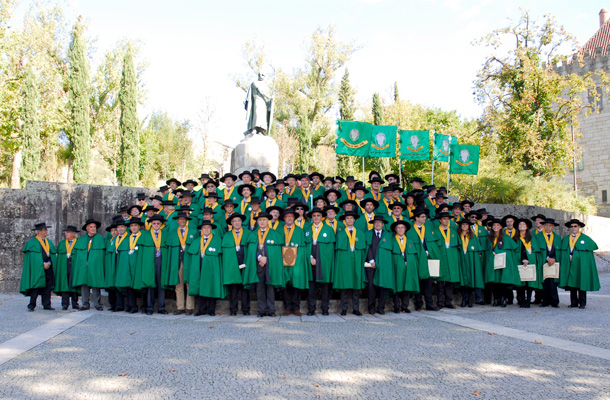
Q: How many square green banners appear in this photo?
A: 5